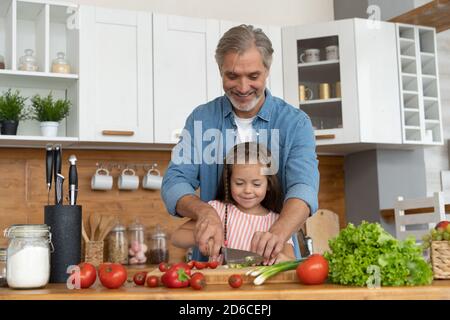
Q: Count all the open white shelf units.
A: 2